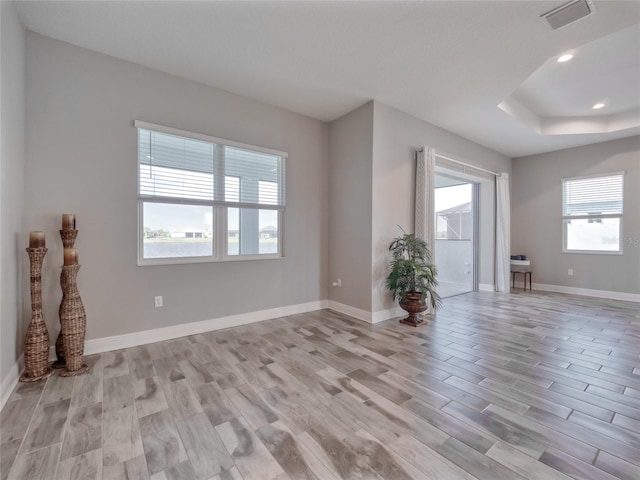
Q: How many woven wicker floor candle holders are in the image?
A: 3